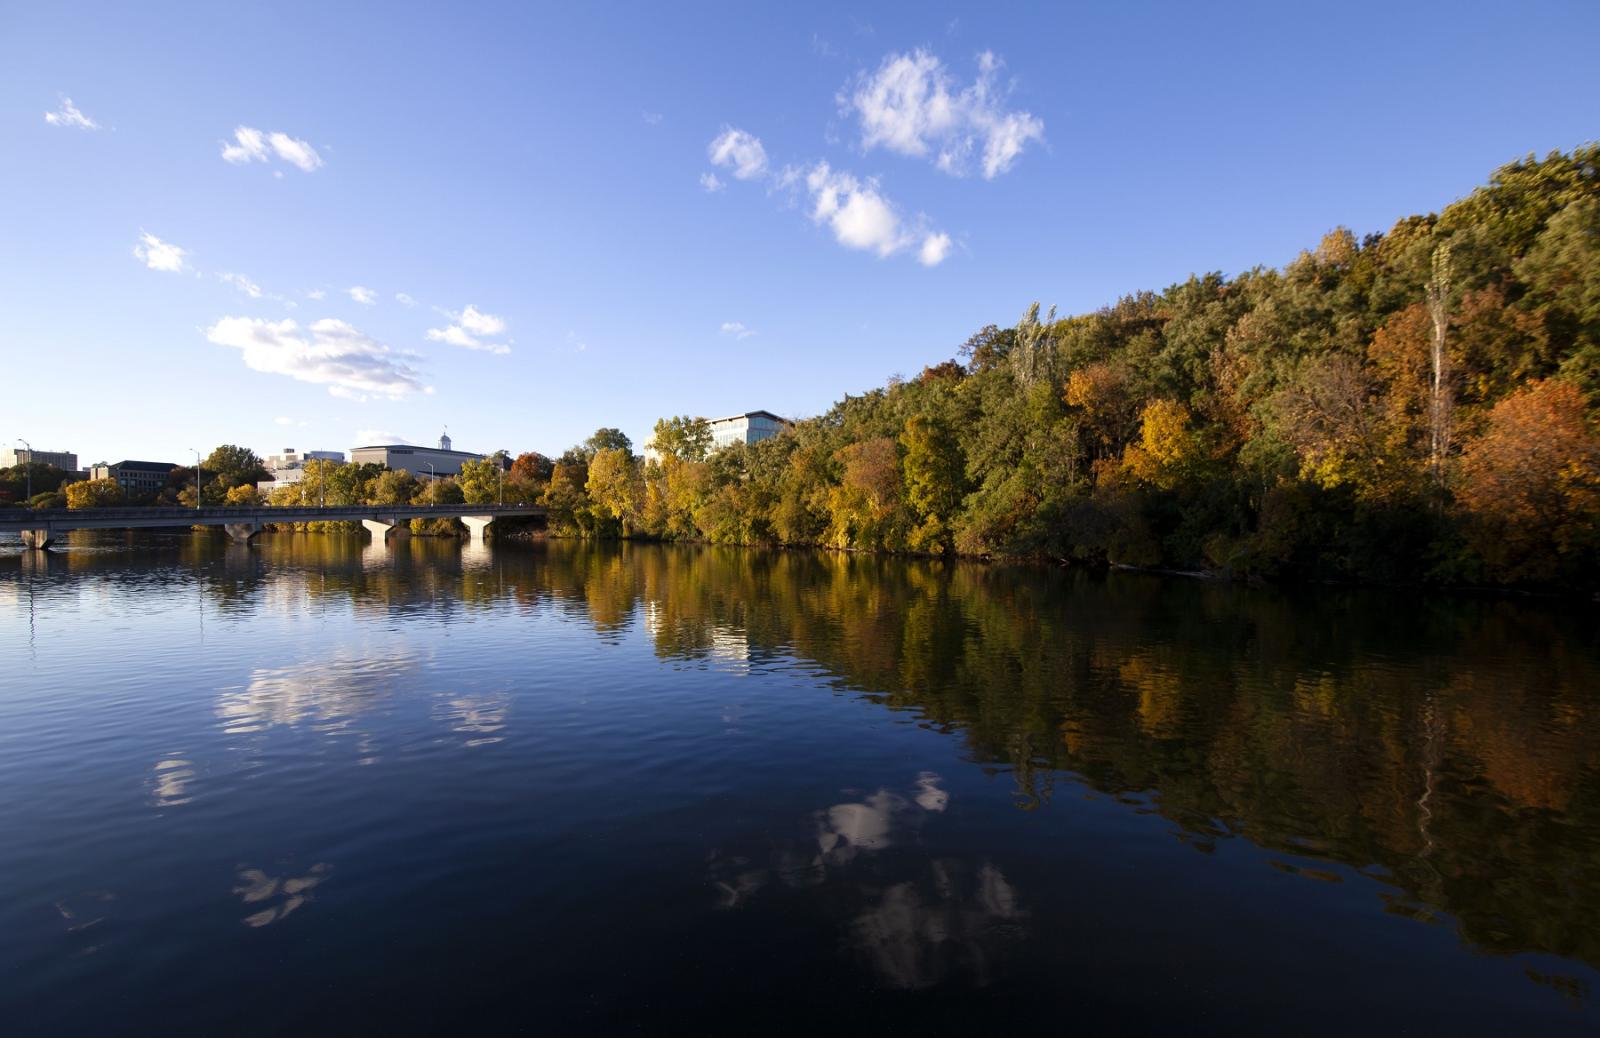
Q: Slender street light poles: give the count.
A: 5